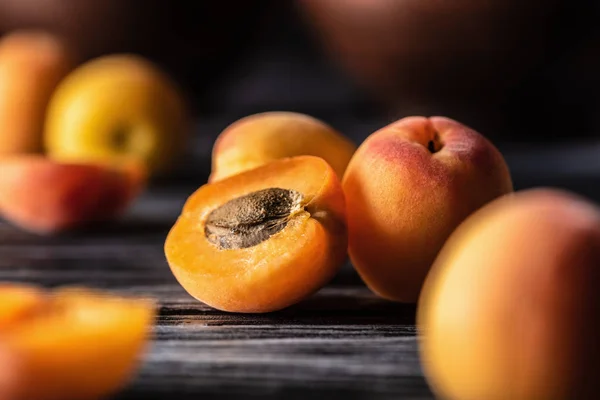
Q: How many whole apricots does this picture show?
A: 5